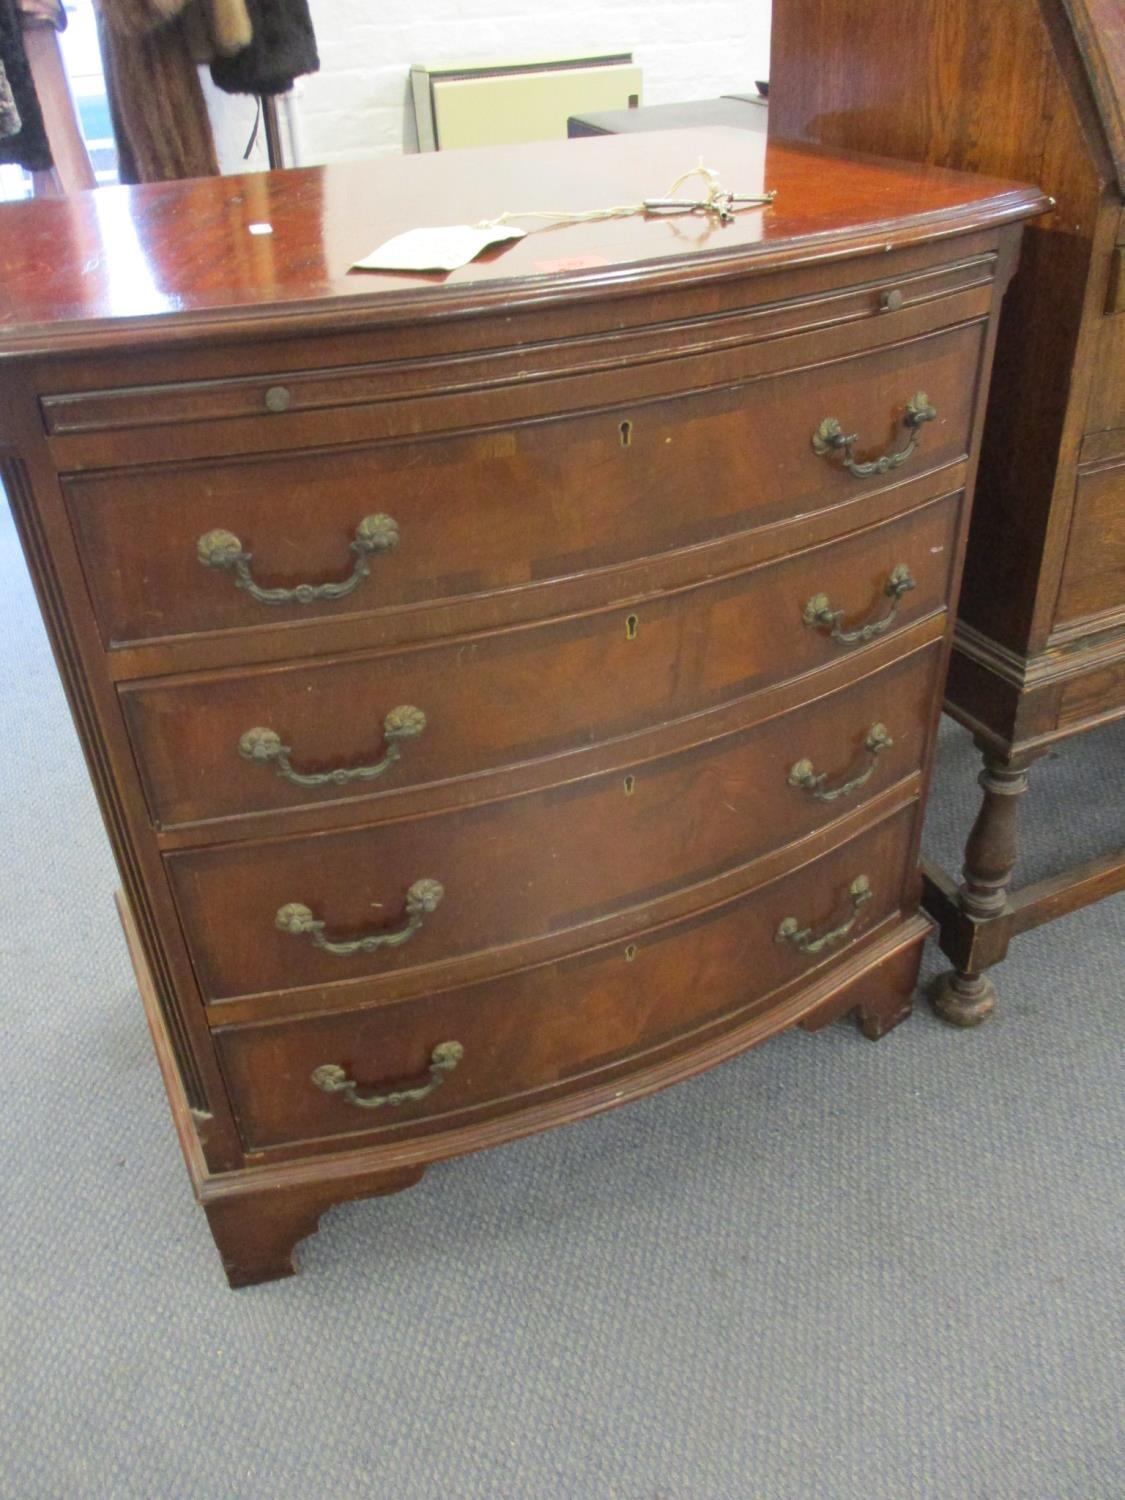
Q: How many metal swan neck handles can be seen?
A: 8